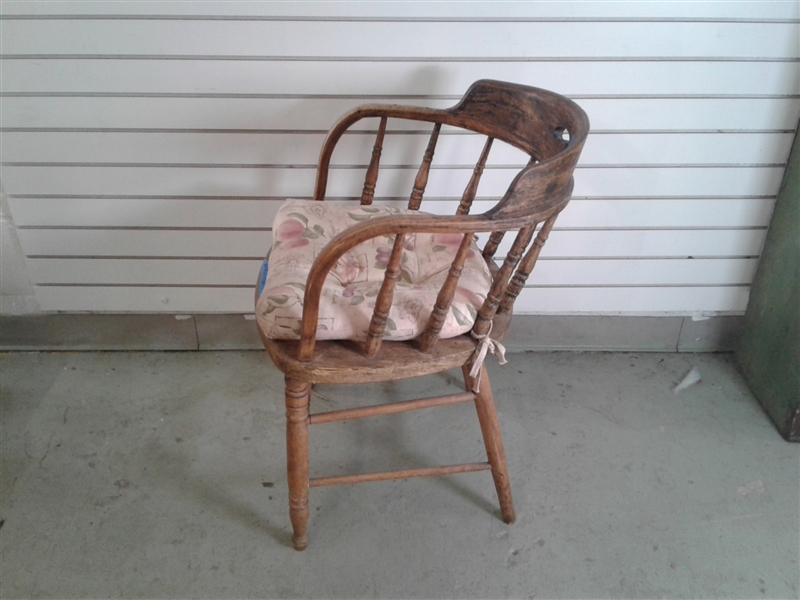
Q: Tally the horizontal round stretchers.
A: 2